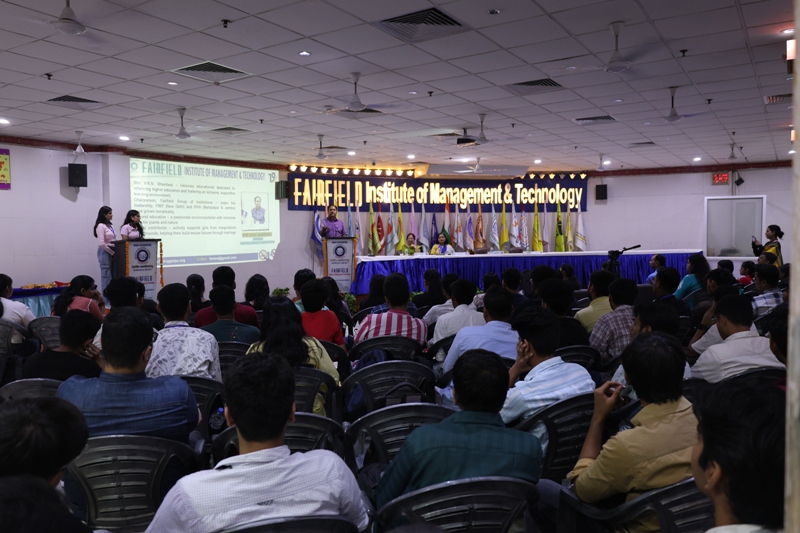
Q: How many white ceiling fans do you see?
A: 11